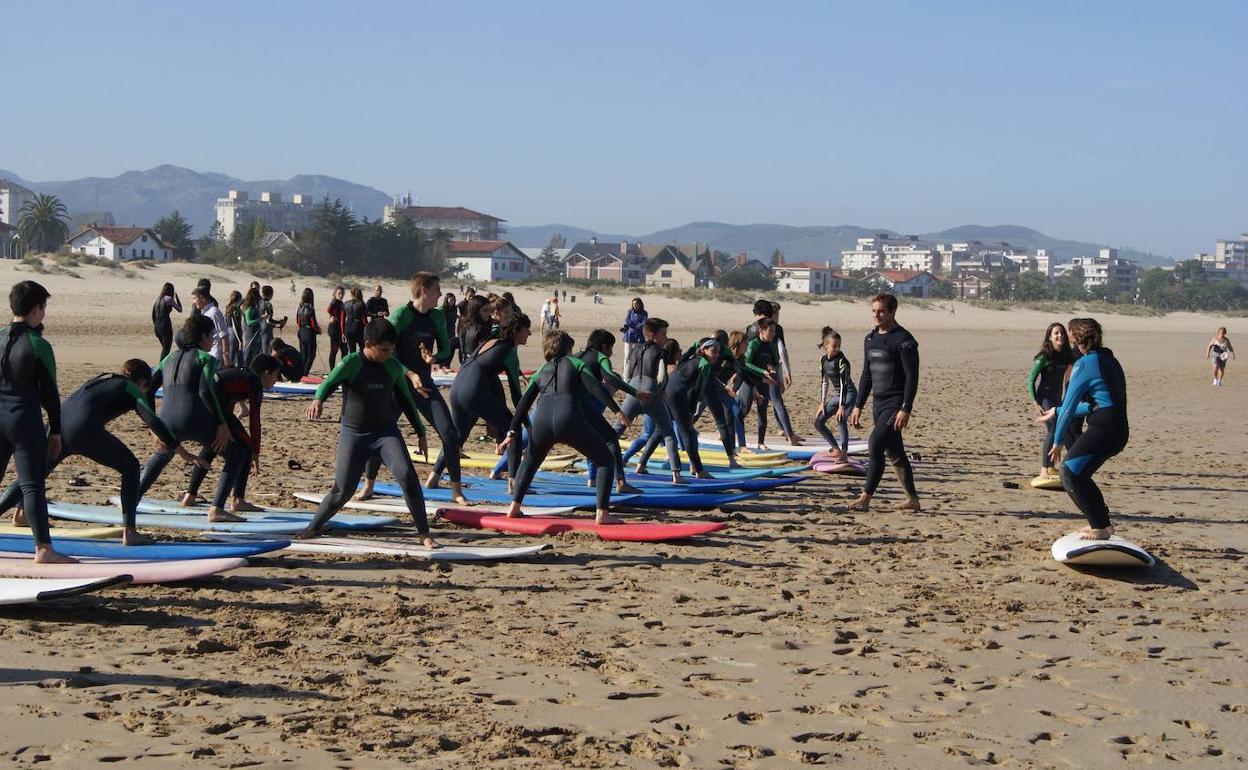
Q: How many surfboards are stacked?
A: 0